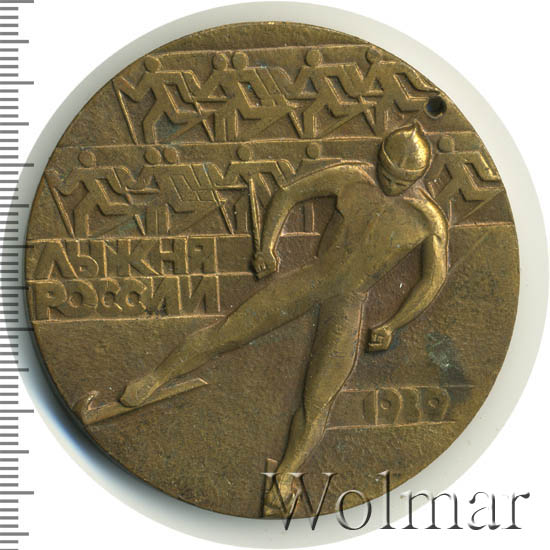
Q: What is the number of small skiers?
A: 11